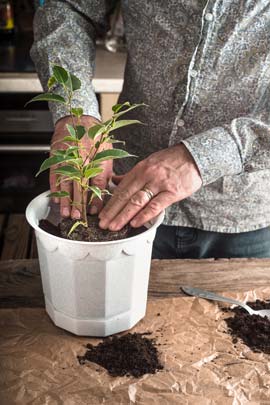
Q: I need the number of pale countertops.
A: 1